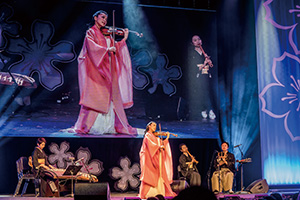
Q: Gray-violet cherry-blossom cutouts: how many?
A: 3